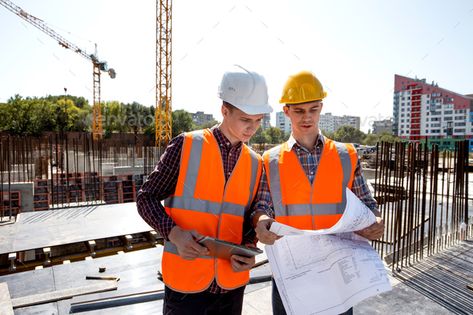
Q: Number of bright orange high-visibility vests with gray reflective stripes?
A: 2